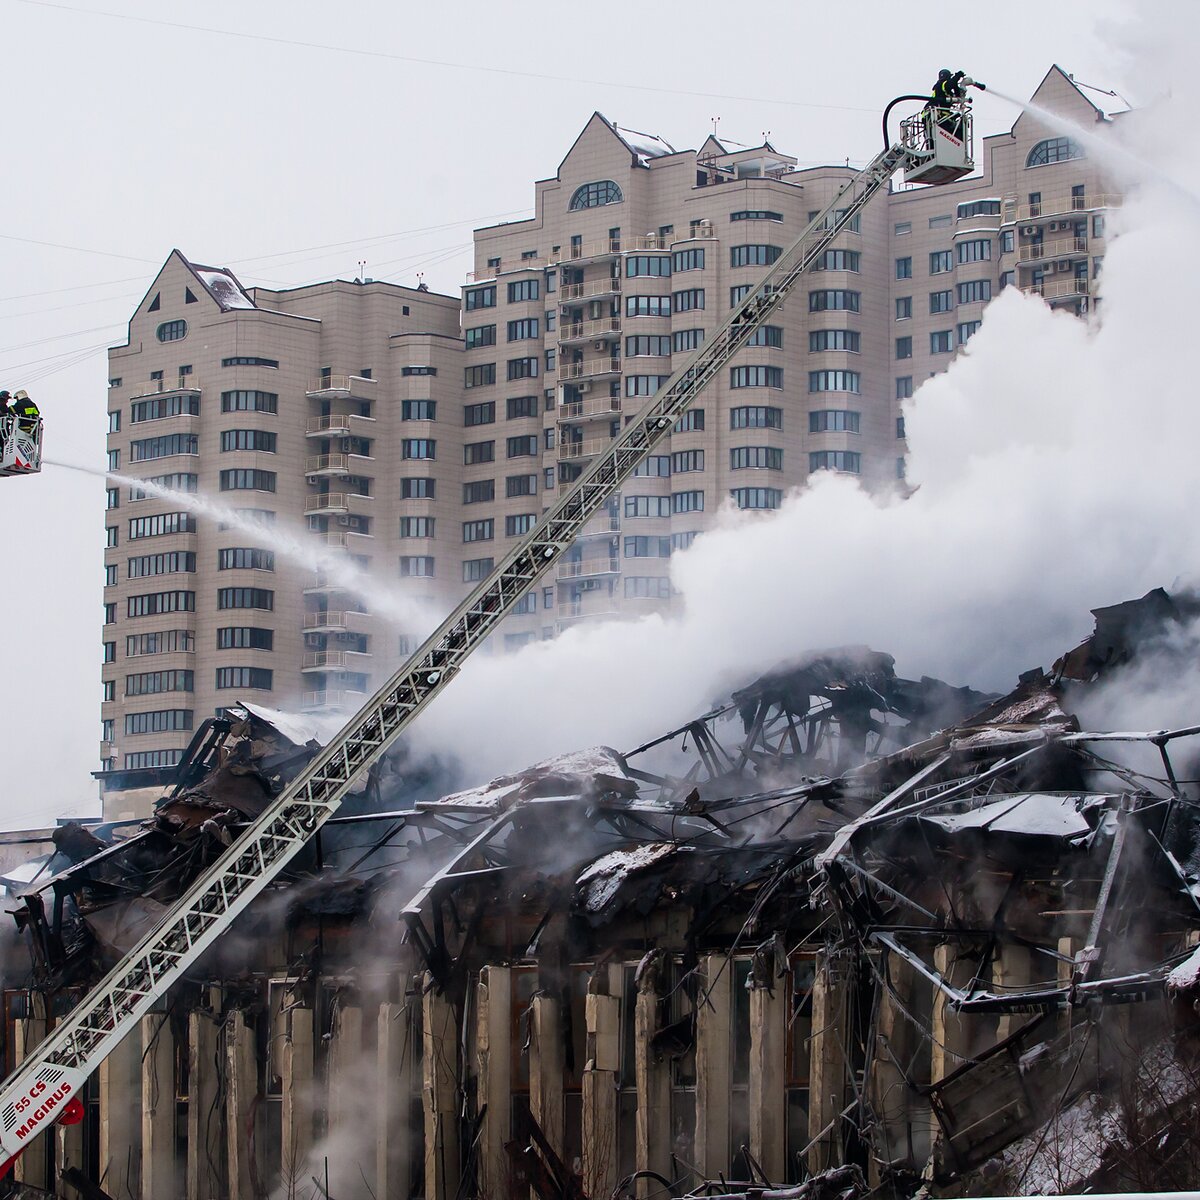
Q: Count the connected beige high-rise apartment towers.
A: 3